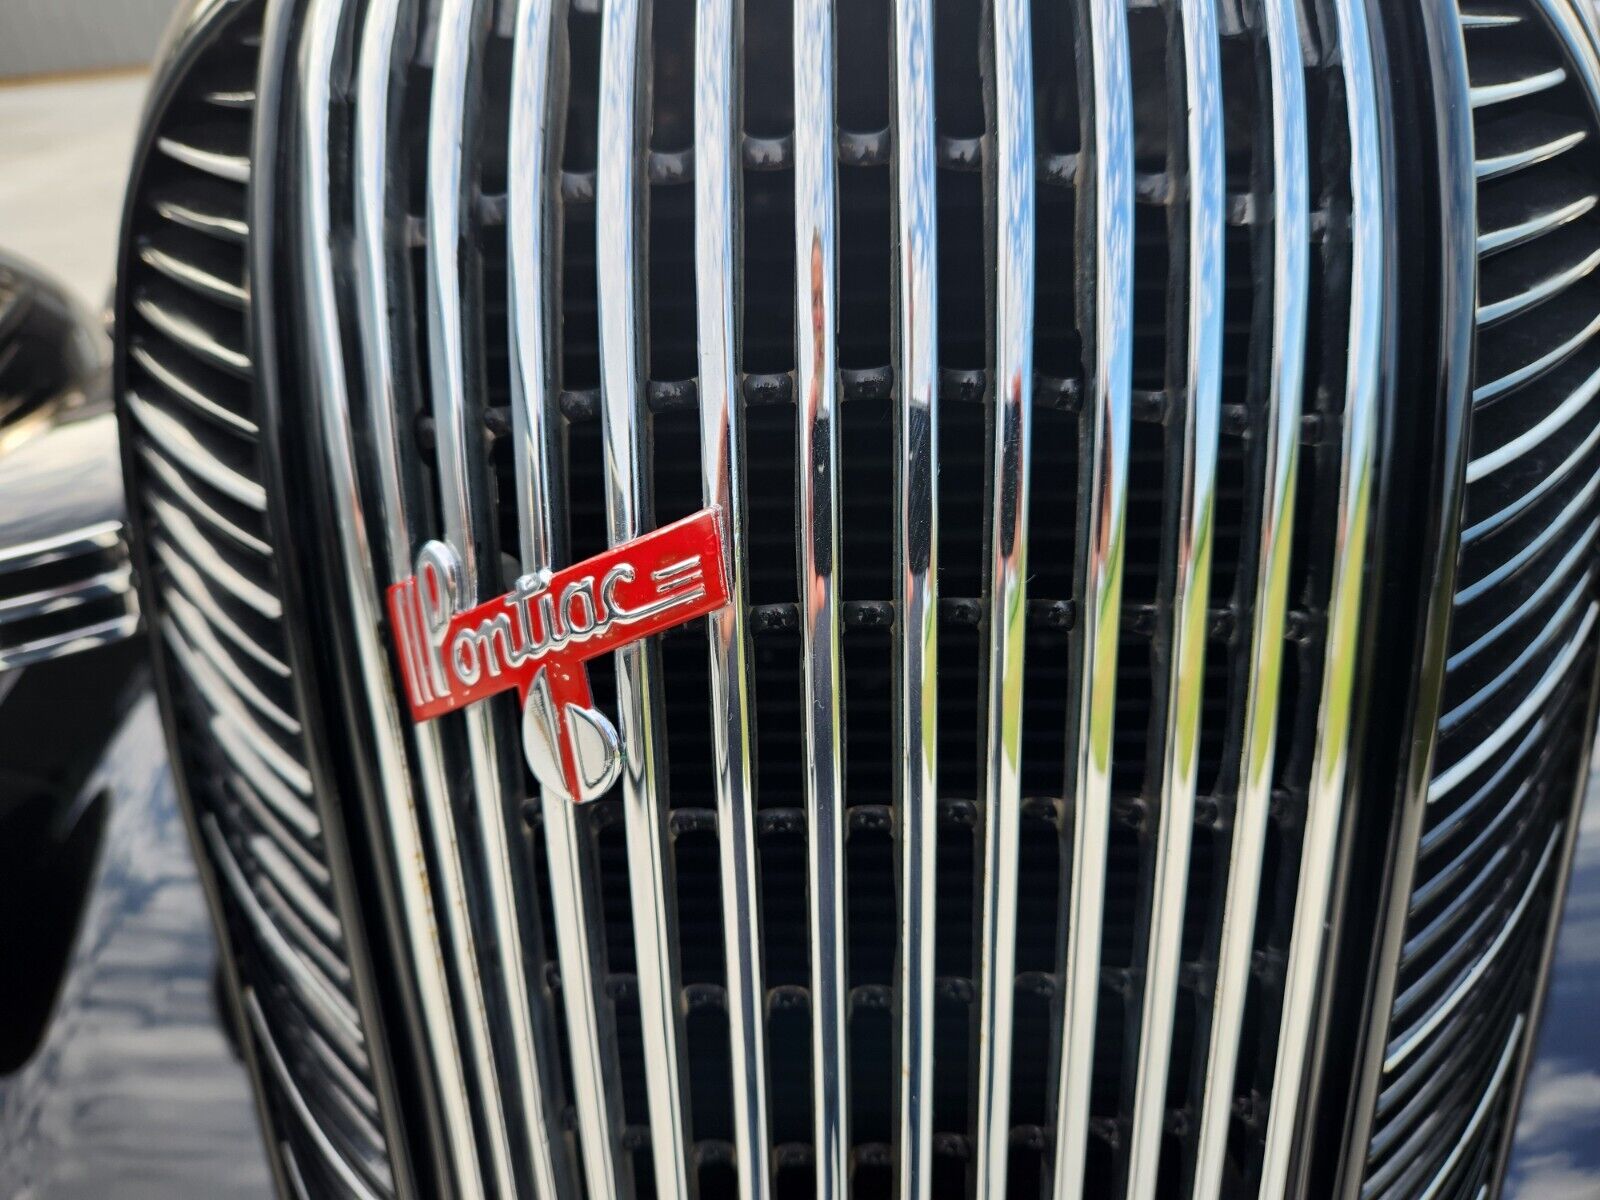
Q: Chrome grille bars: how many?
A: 13